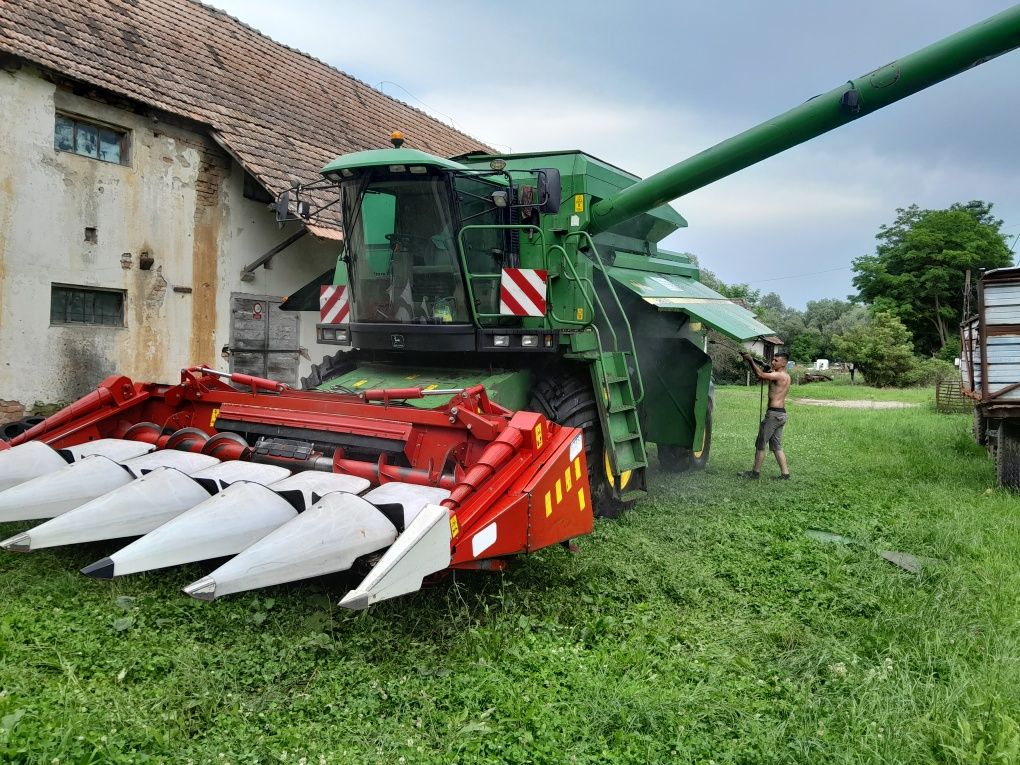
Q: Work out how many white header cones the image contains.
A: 6